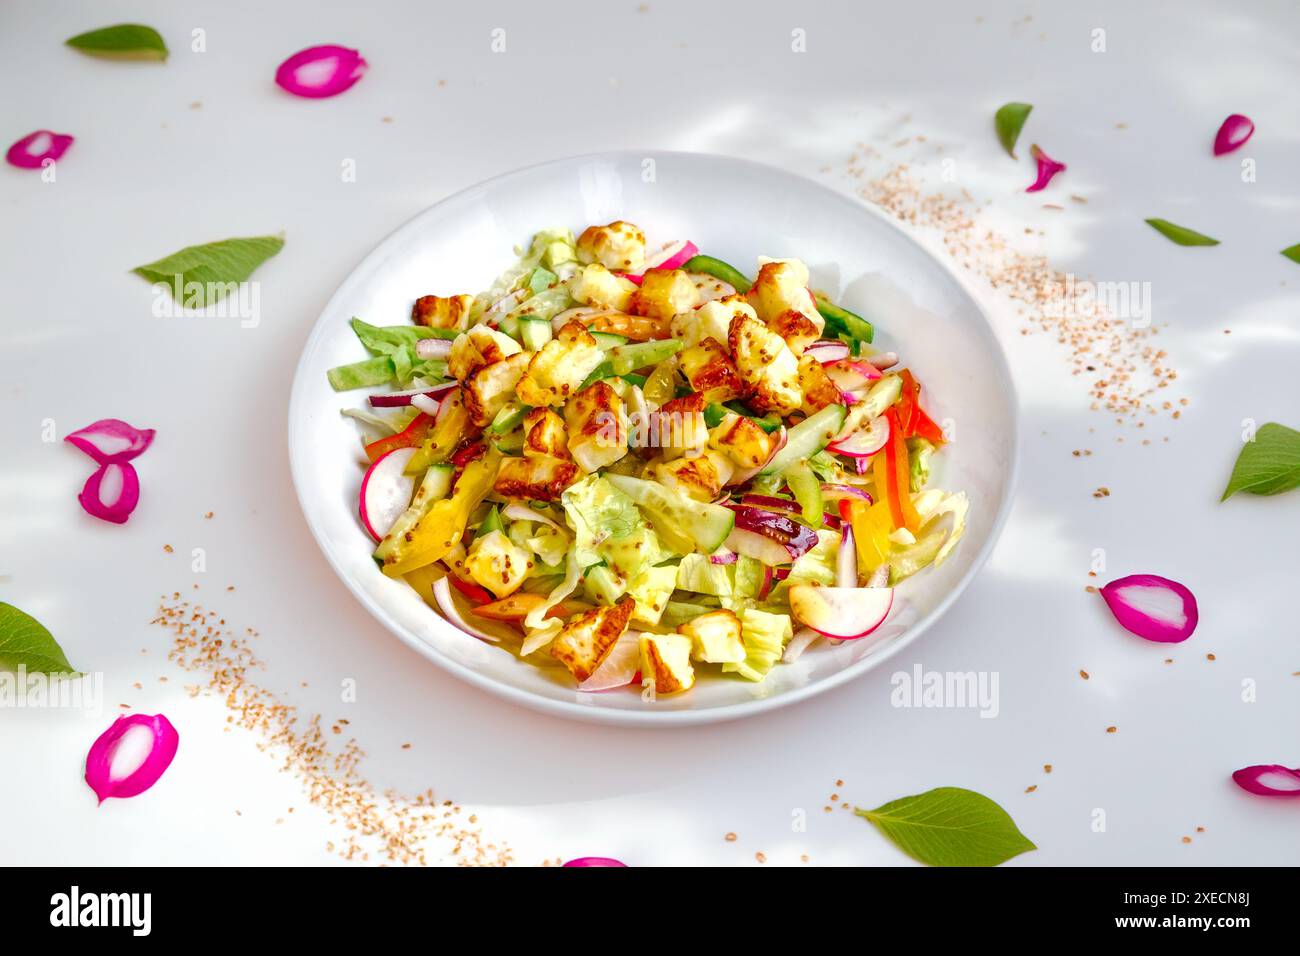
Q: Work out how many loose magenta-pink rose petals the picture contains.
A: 10